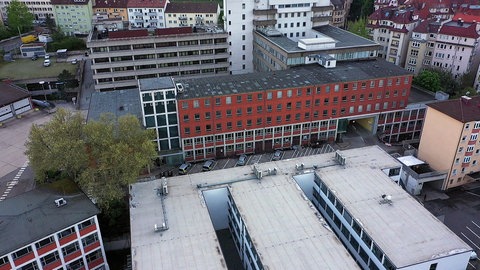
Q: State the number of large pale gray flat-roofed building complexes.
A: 1